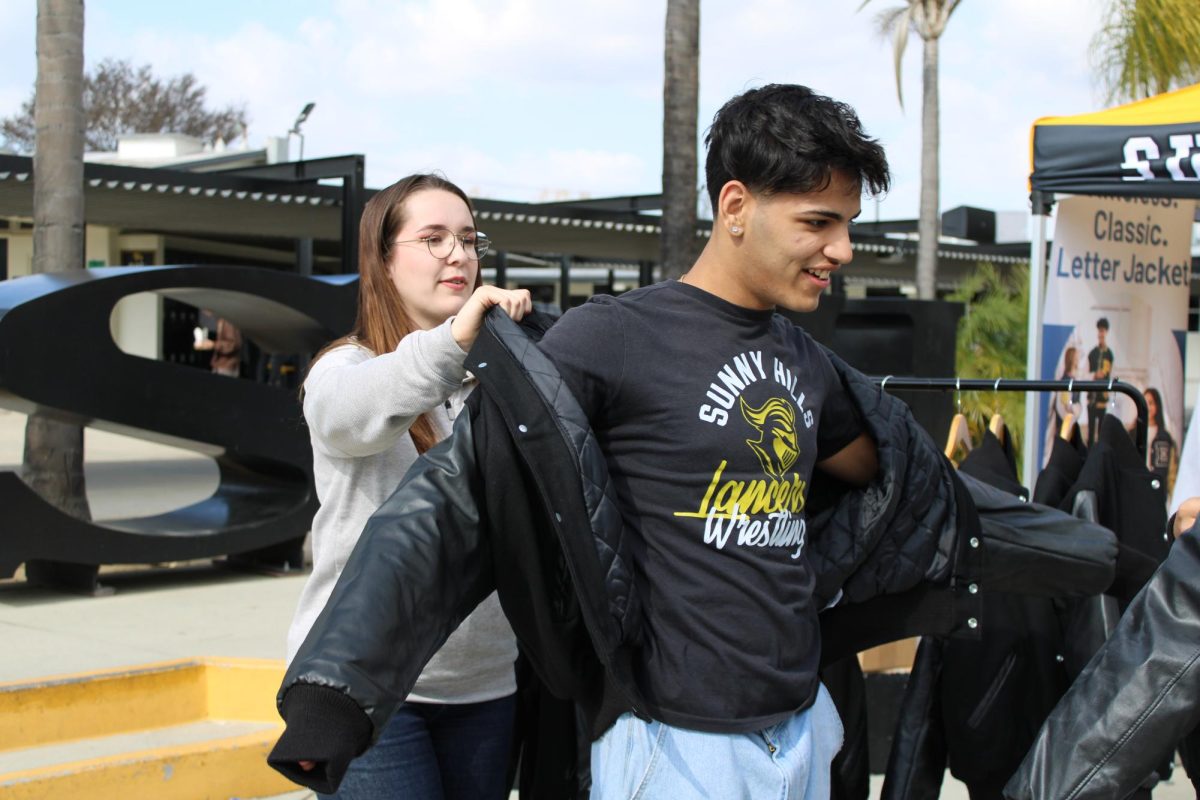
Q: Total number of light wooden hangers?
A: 3